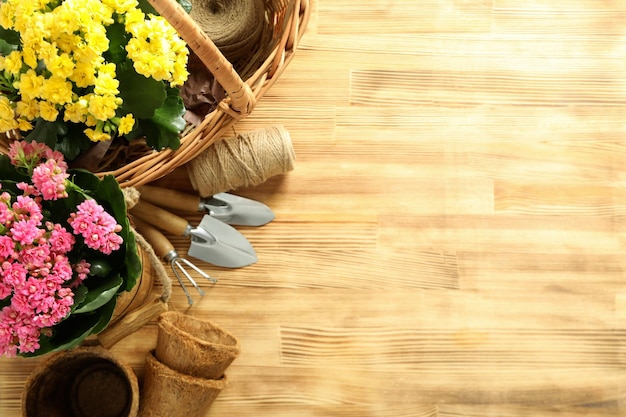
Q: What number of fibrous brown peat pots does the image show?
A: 3